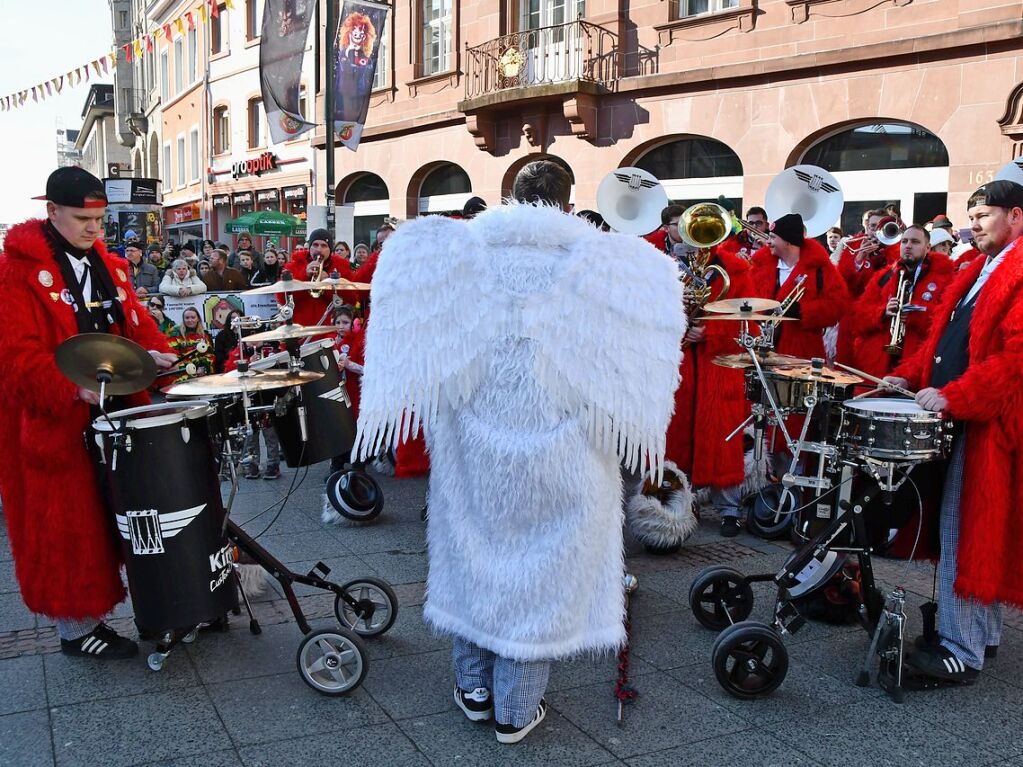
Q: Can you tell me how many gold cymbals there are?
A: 9